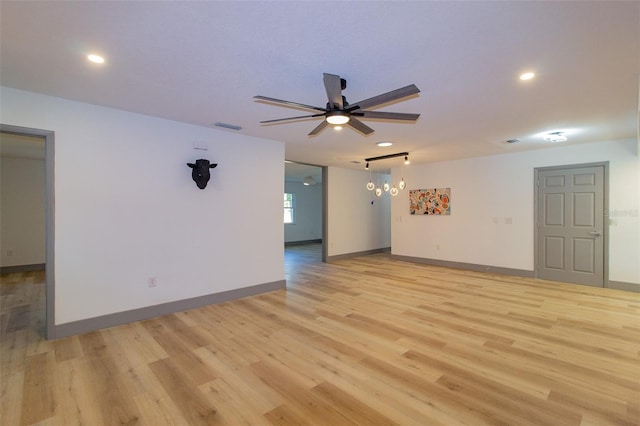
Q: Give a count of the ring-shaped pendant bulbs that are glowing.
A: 5